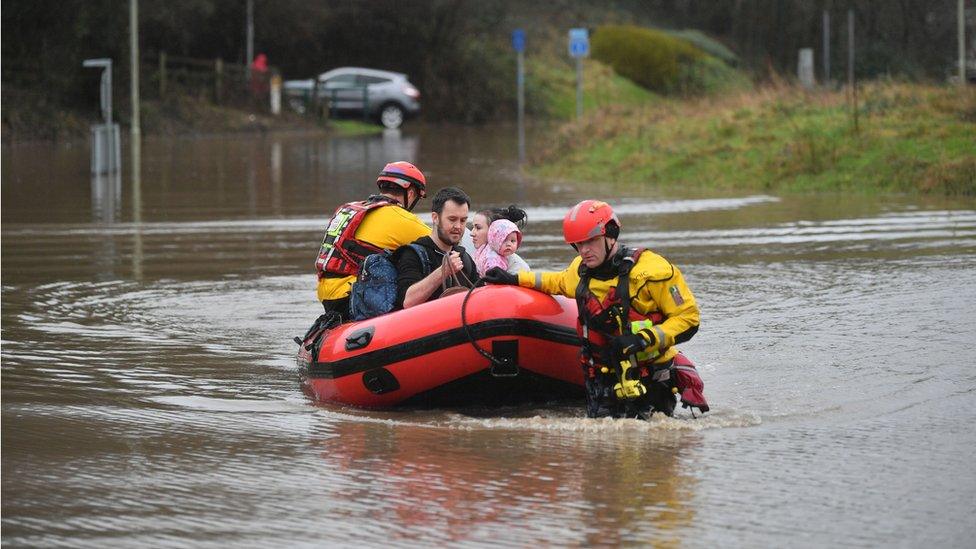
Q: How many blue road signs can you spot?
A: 2